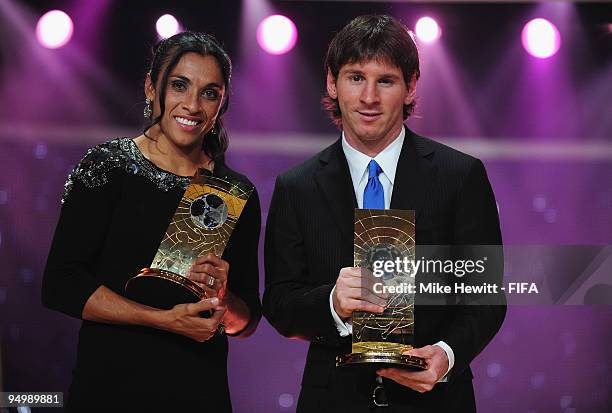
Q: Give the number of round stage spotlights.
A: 5